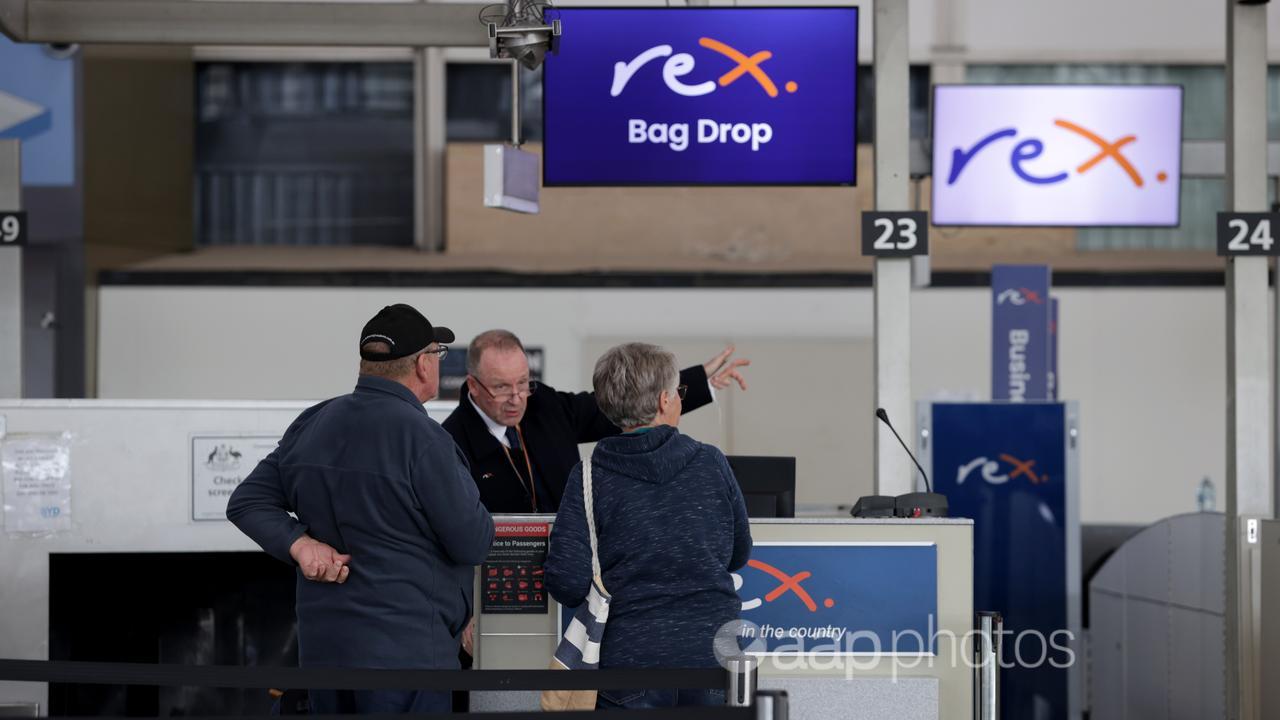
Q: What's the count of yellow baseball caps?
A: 0